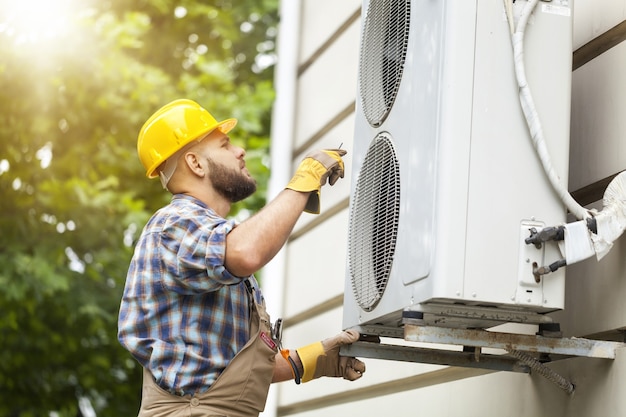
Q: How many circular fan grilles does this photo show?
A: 2